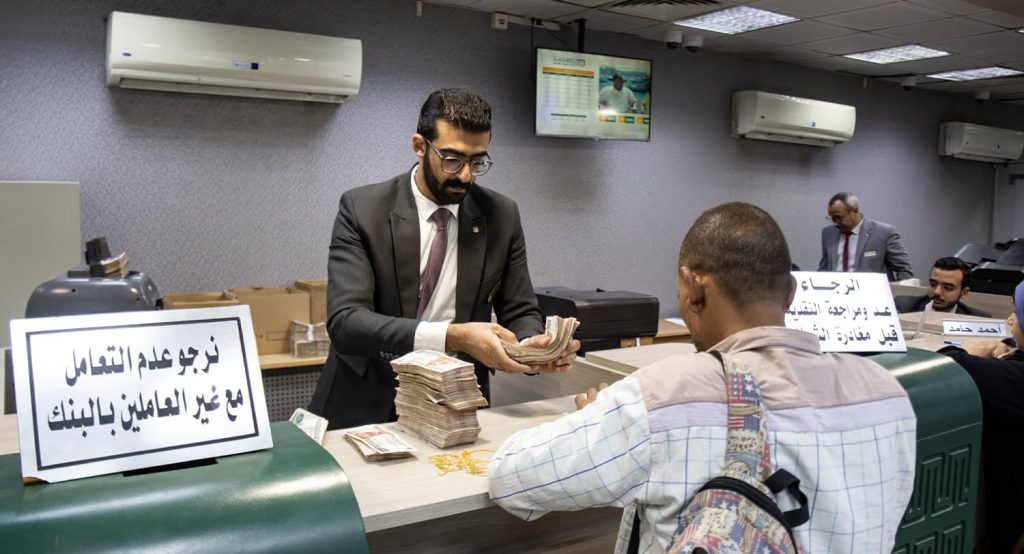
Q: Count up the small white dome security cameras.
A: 4